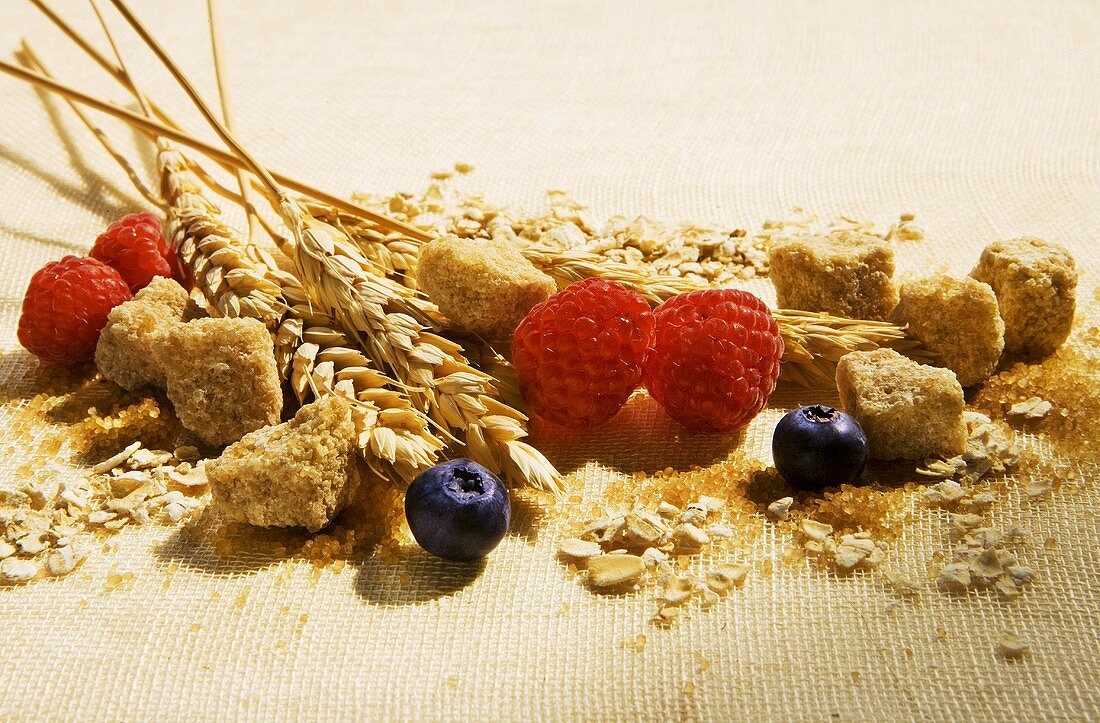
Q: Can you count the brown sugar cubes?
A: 8